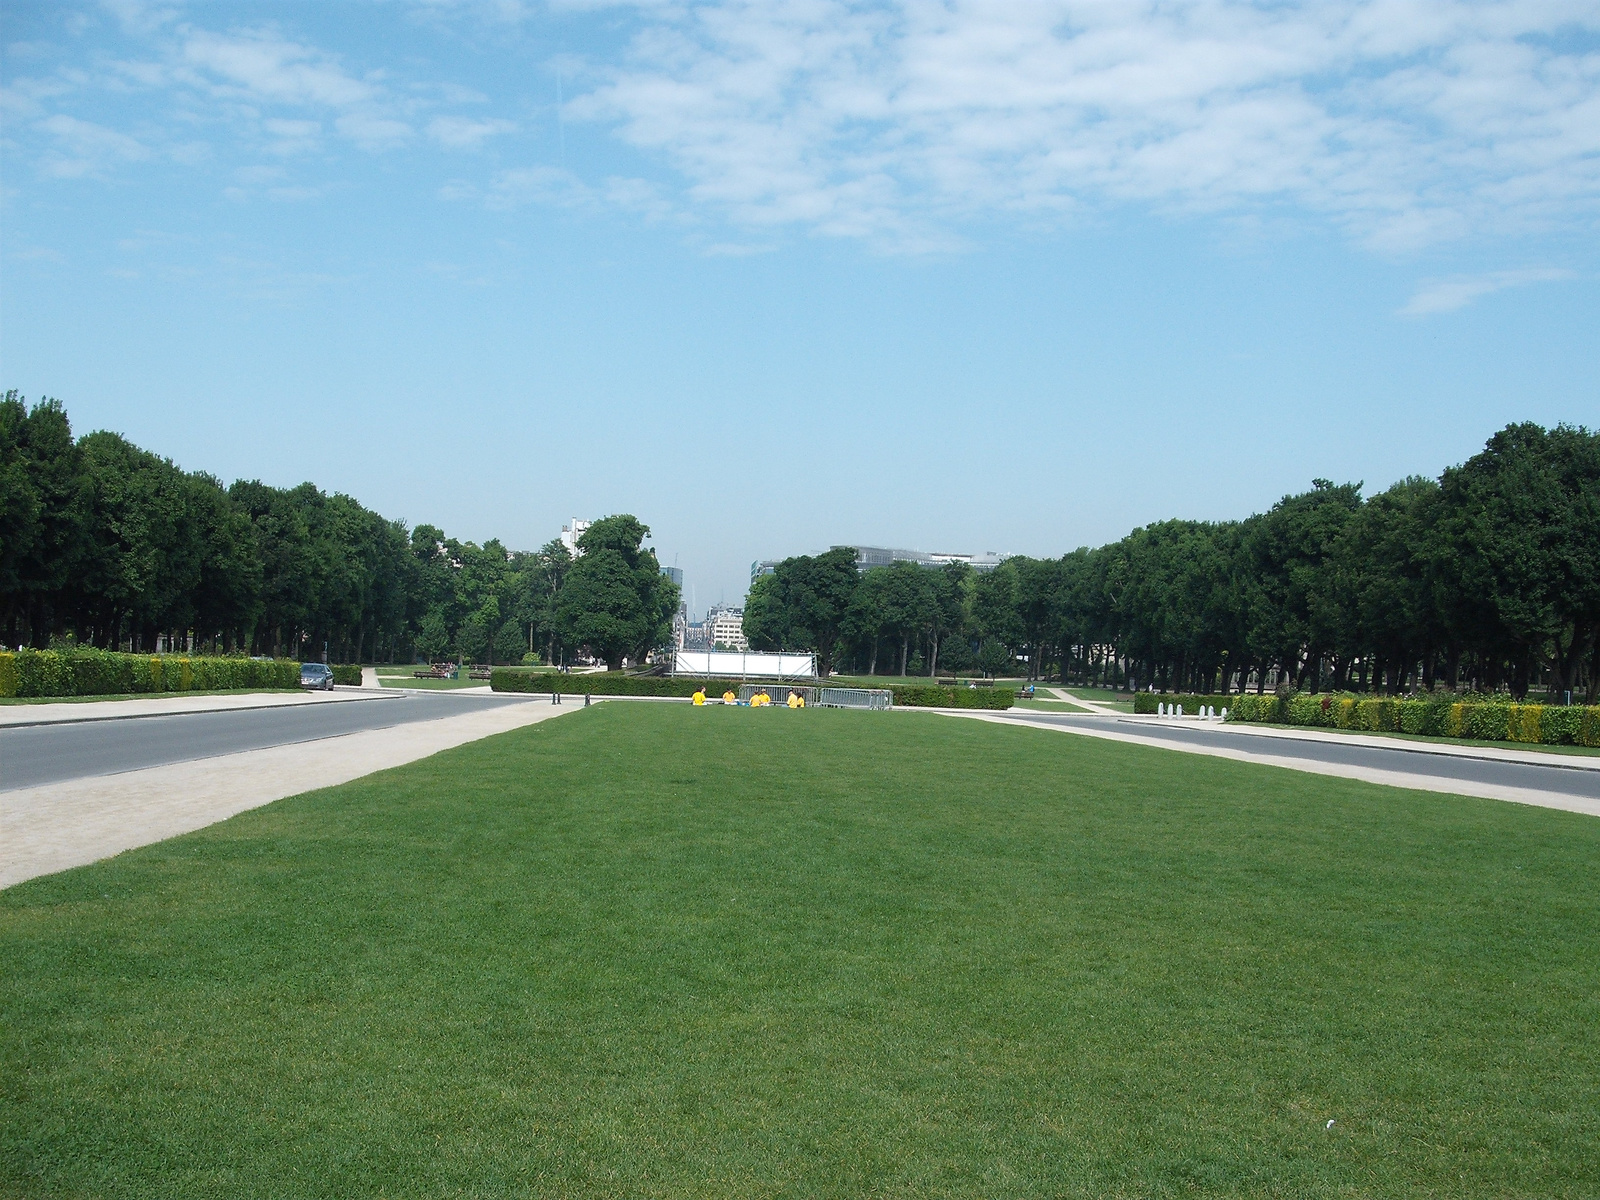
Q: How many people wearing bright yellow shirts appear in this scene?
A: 6